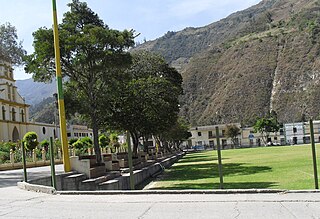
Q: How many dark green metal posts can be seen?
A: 5